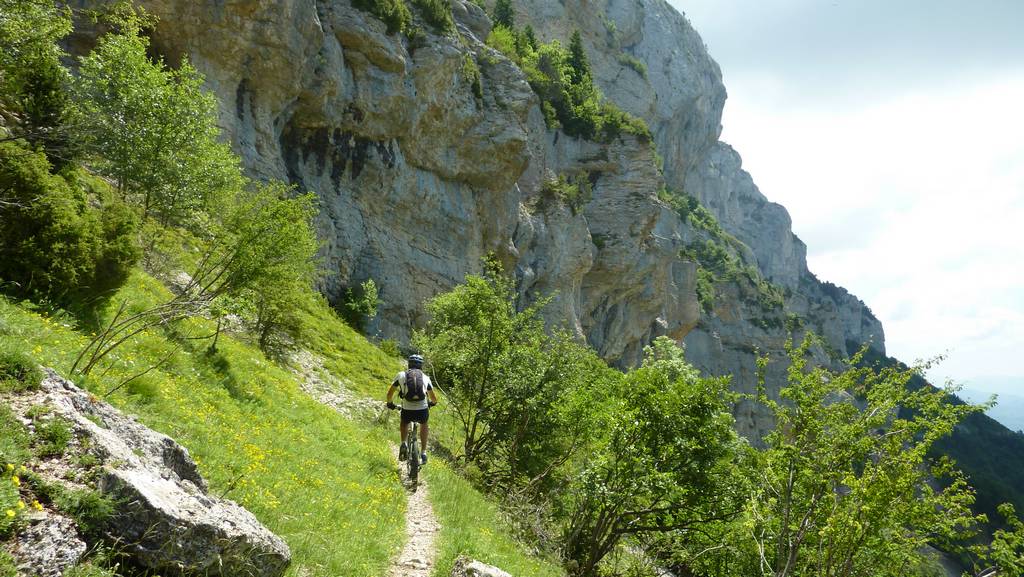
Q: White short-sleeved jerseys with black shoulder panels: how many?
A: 1